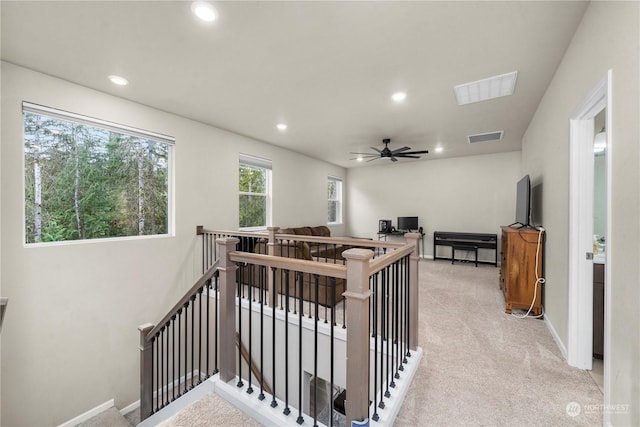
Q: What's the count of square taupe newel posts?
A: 5